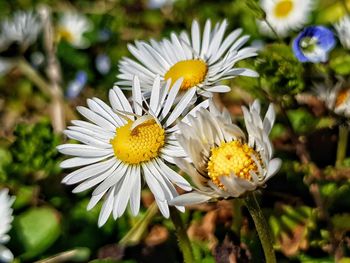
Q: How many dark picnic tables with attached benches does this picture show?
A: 0